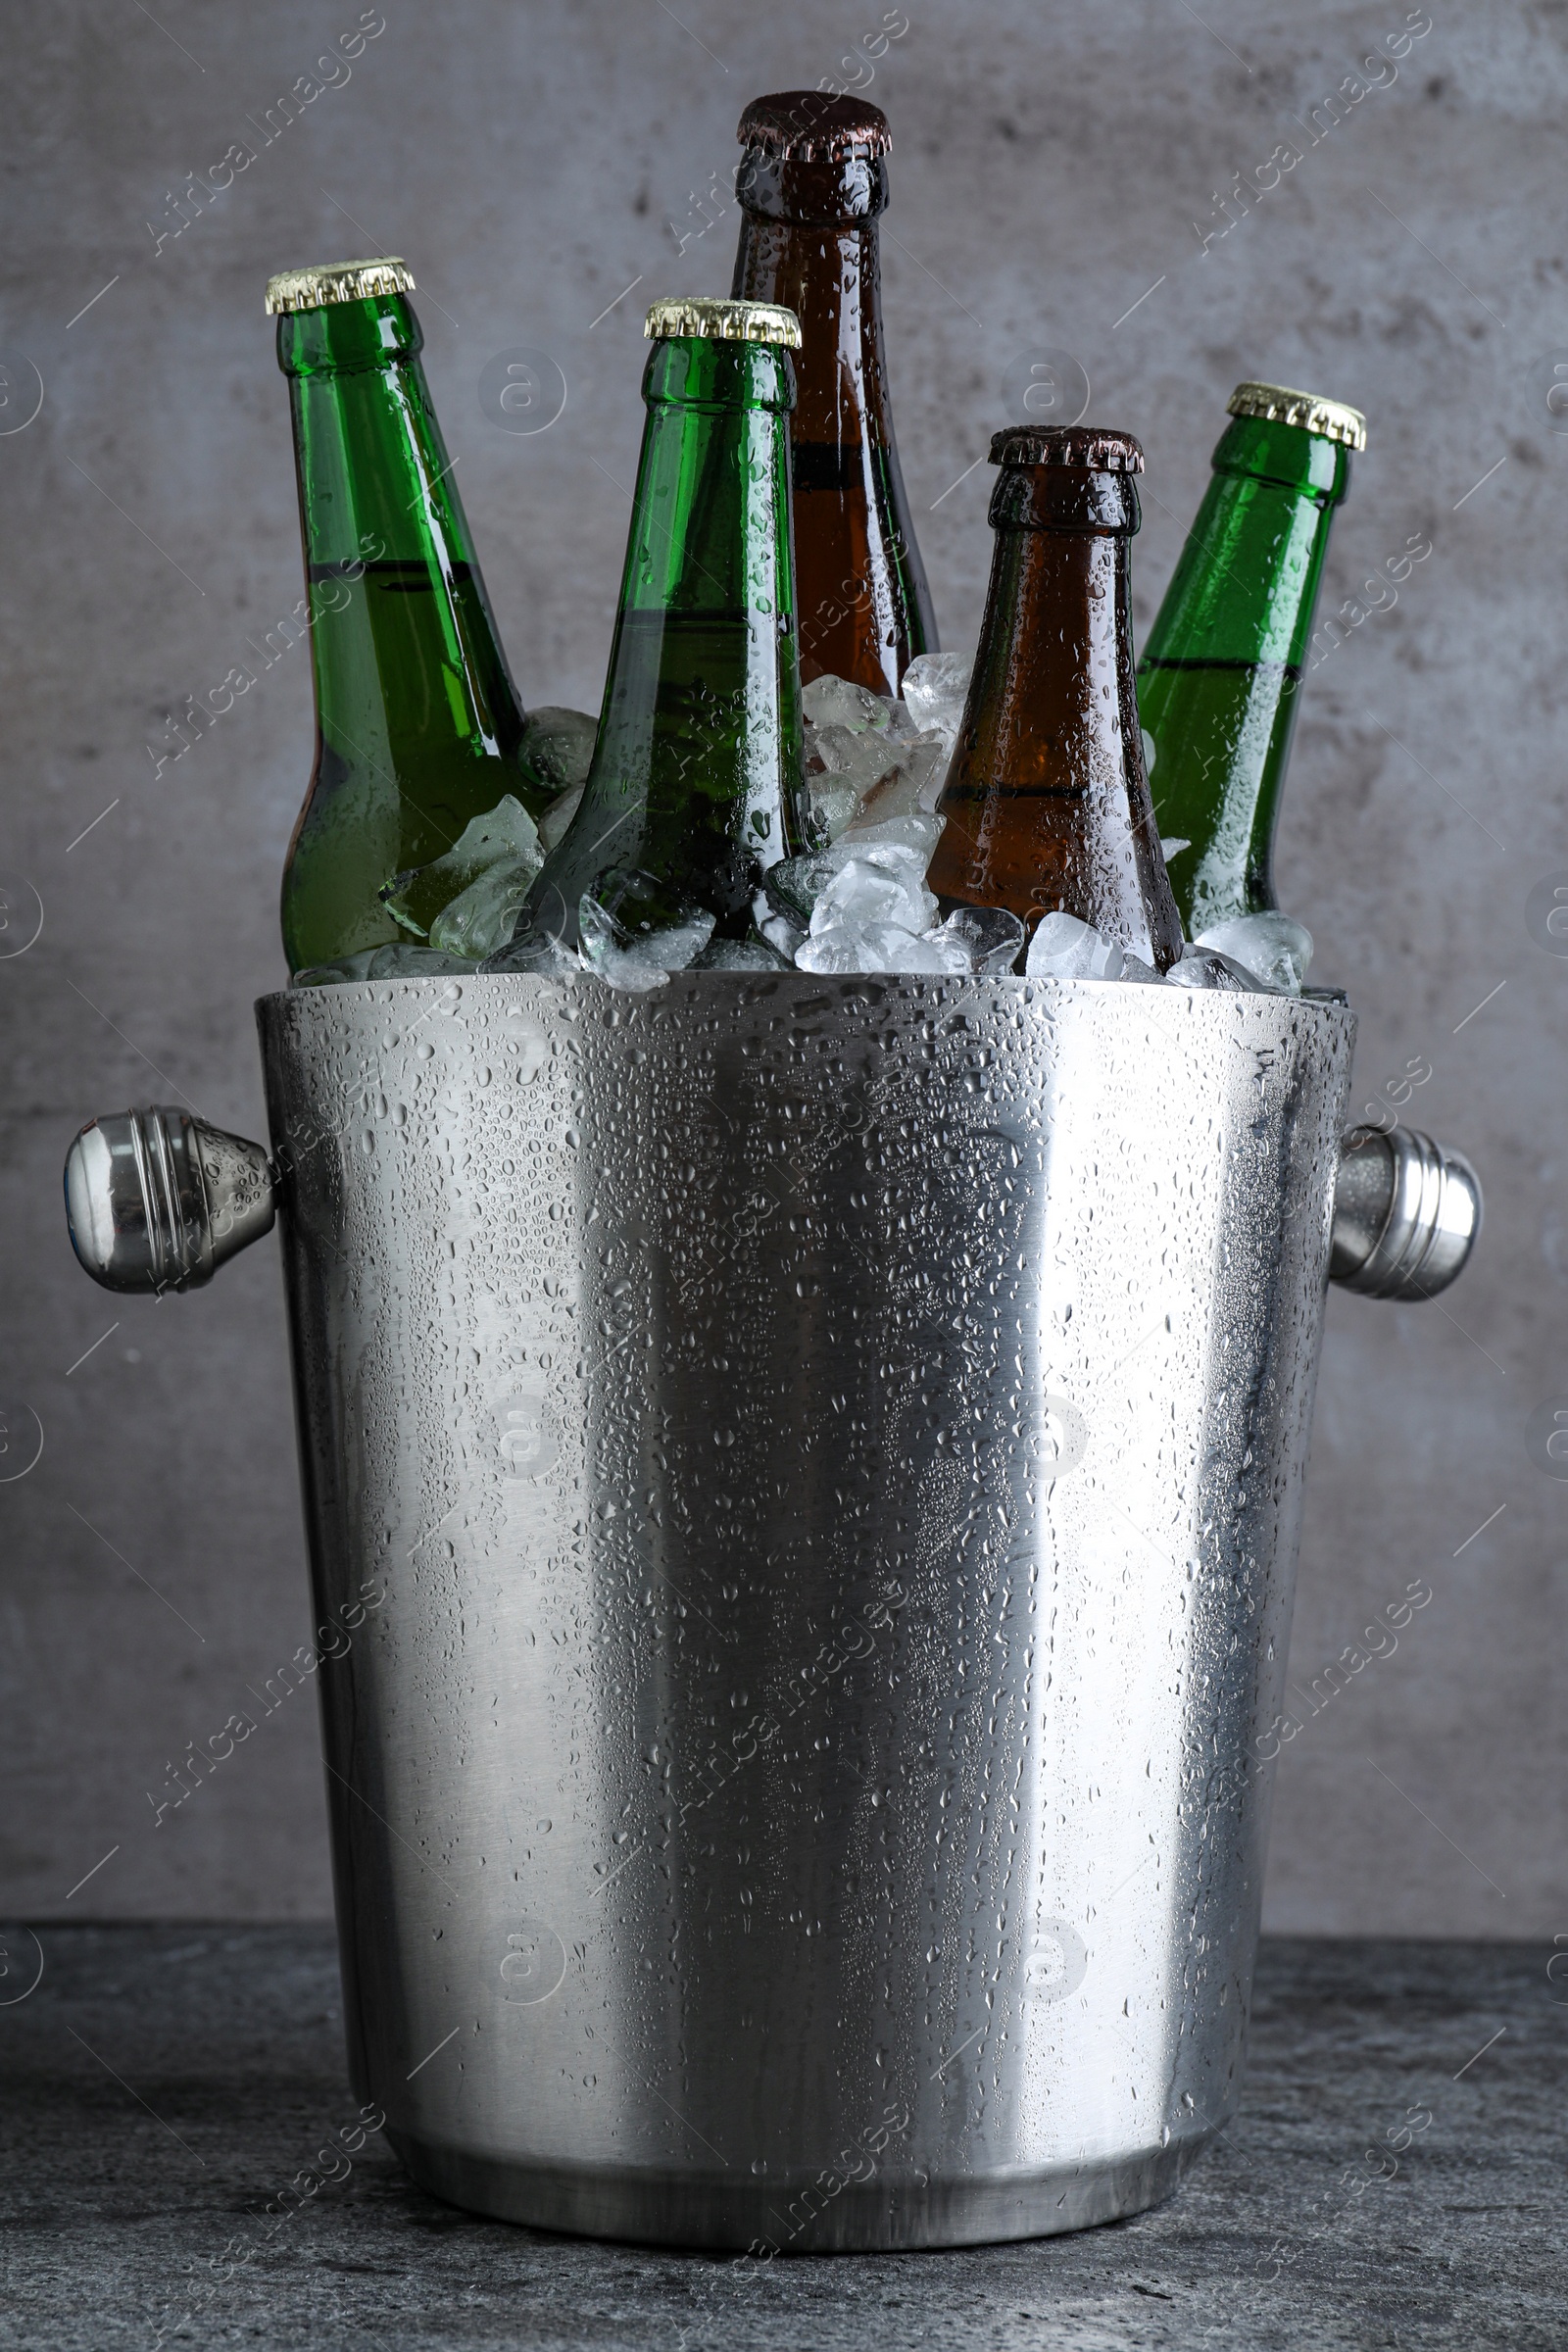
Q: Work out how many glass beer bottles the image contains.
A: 5